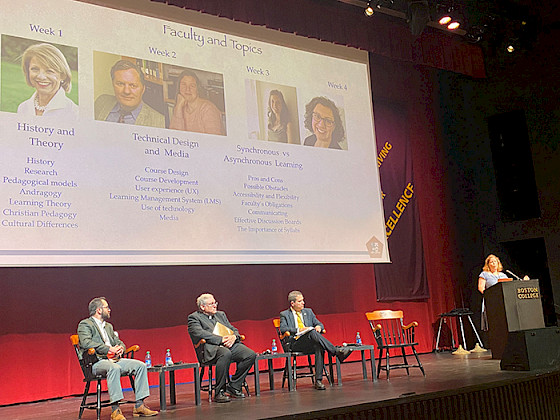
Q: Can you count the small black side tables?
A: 3